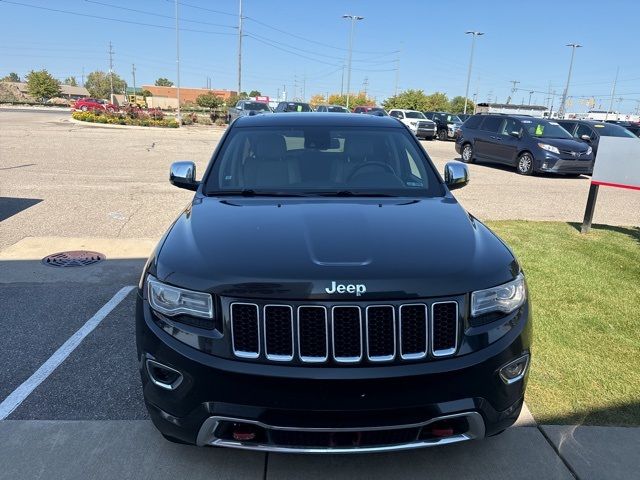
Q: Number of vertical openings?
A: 7